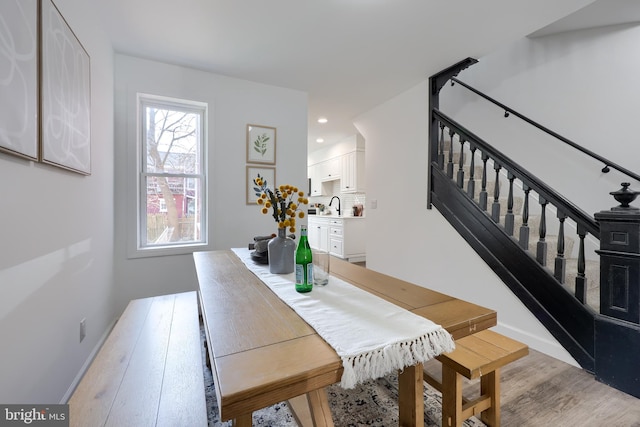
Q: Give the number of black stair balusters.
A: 11